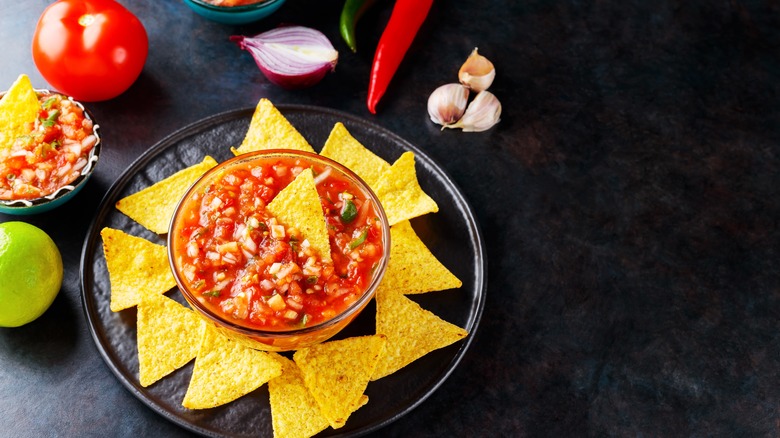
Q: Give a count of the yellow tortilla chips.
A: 13